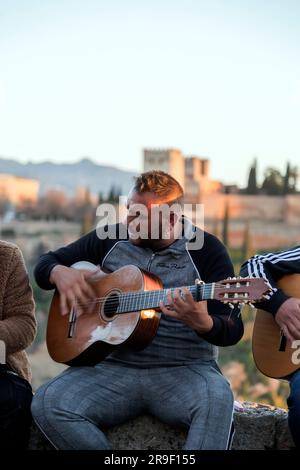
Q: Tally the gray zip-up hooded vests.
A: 1